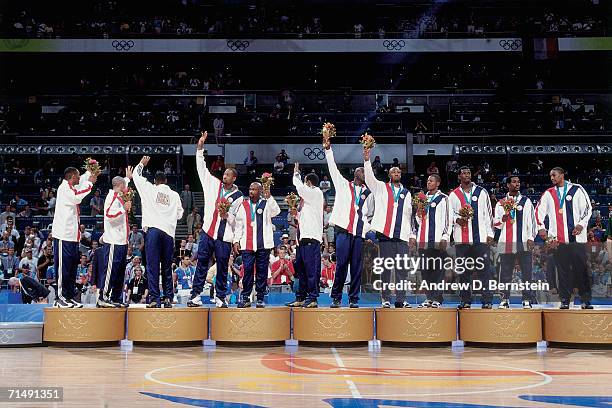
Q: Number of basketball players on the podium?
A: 12